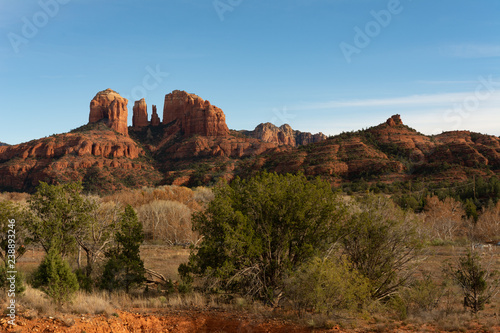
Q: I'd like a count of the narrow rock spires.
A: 2